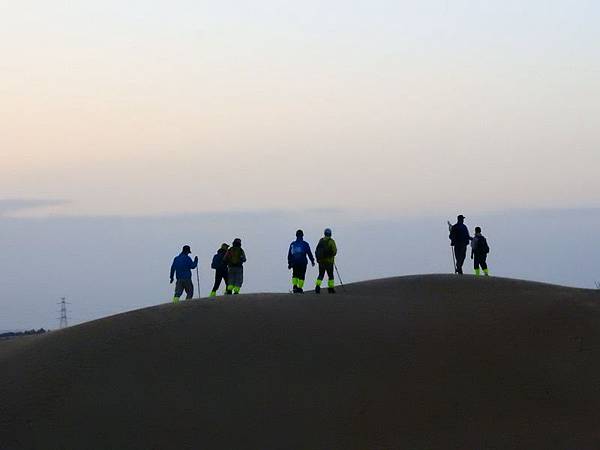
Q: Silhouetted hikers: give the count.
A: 7